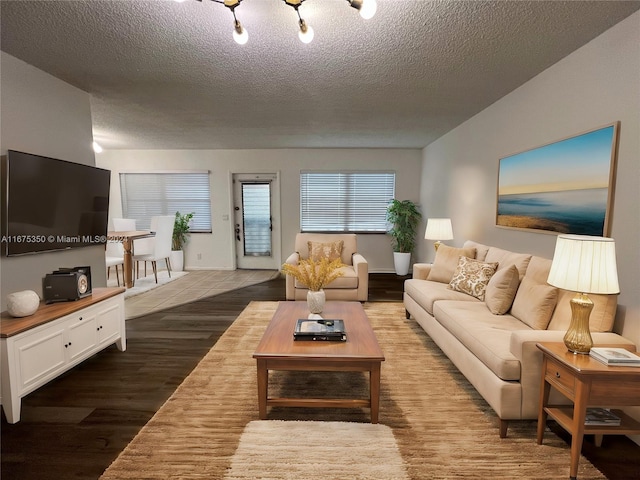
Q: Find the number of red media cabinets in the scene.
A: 0